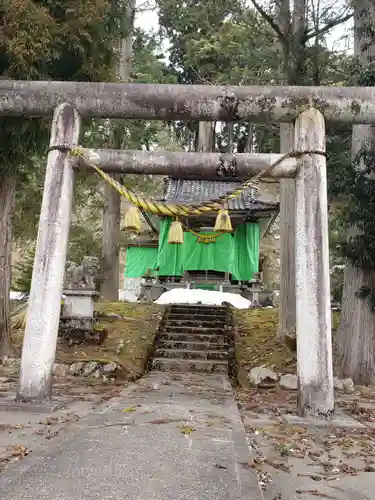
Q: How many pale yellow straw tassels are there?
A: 3